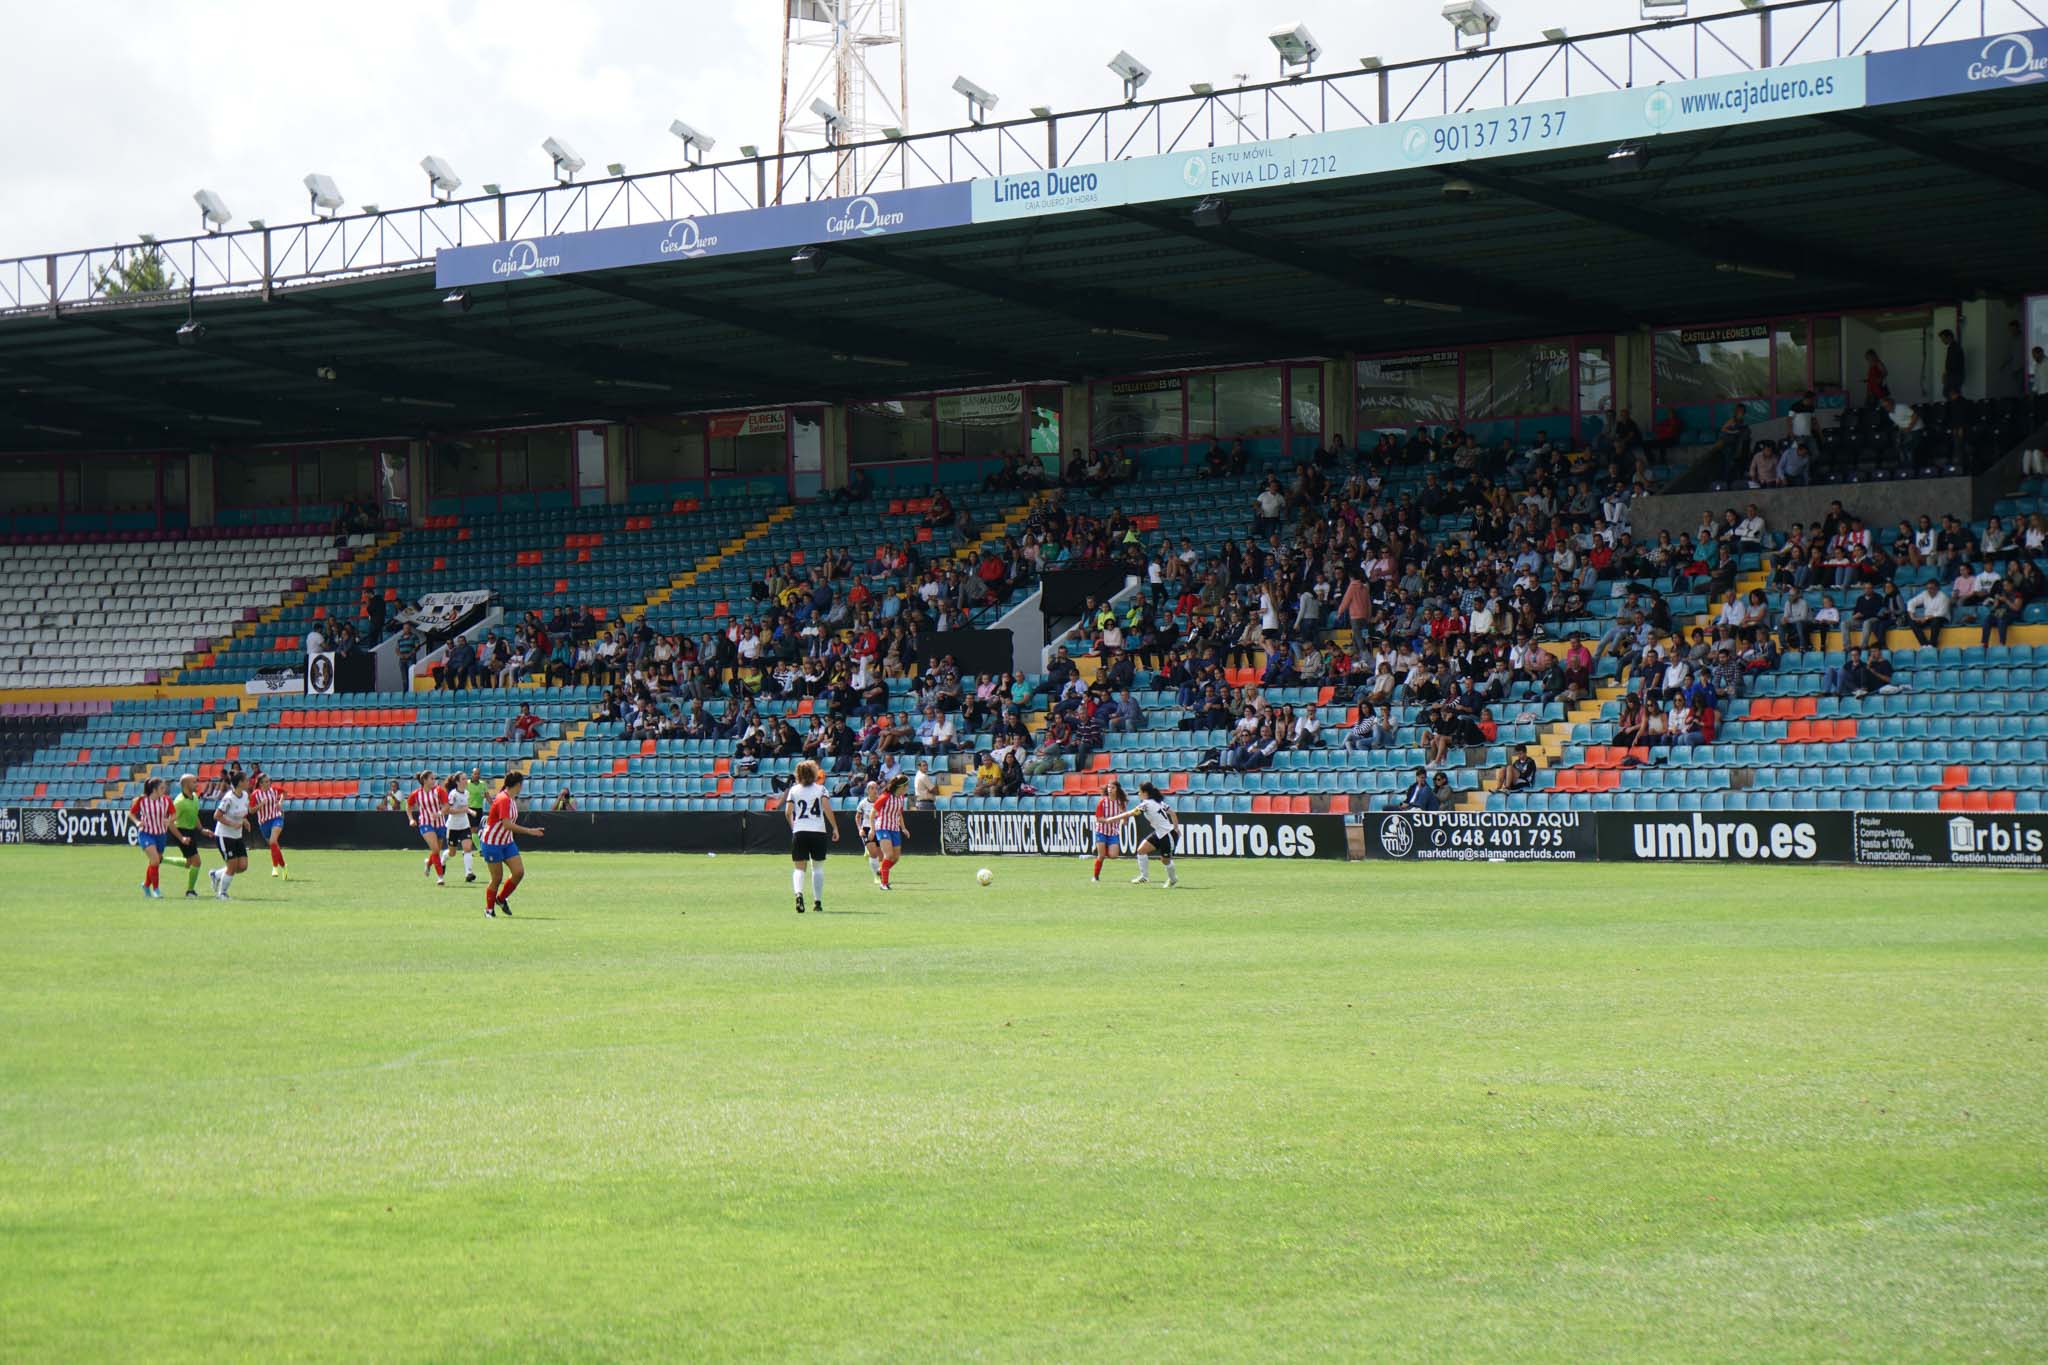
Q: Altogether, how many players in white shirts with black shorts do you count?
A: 5